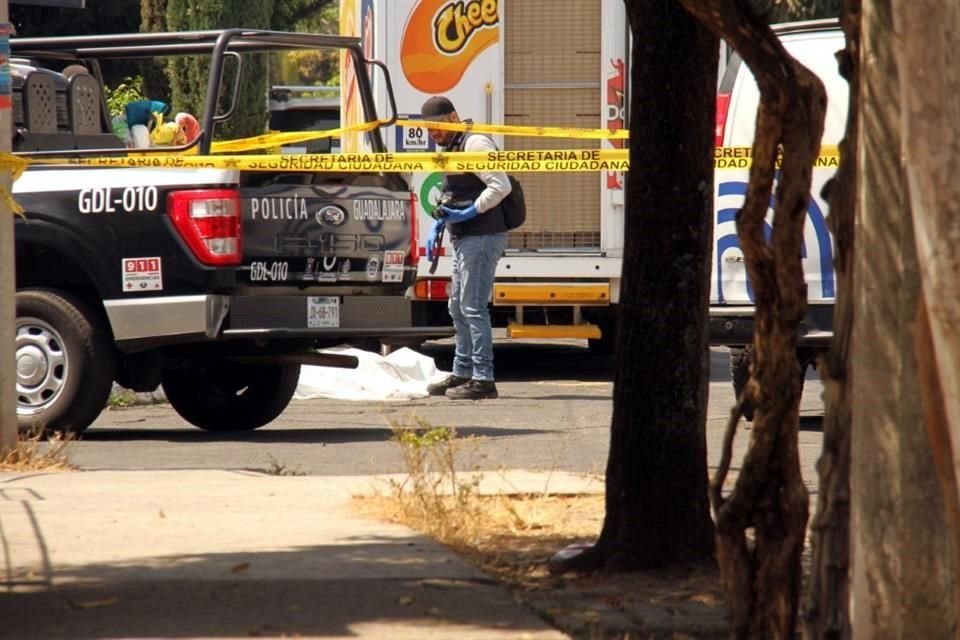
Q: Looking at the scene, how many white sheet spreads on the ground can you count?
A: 1